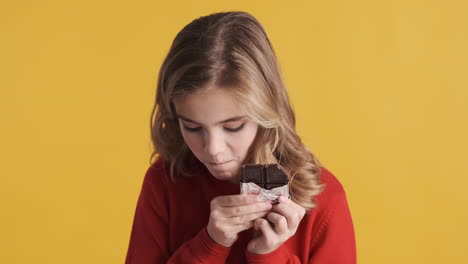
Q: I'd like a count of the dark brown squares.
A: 2